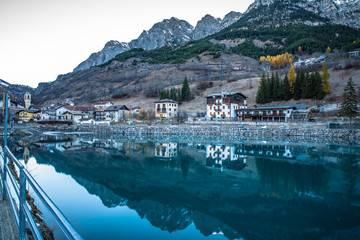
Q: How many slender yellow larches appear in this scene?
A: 2